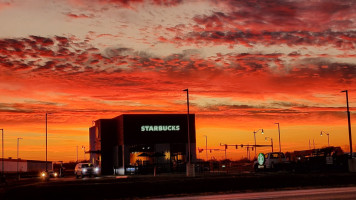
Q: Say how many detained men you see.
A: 0